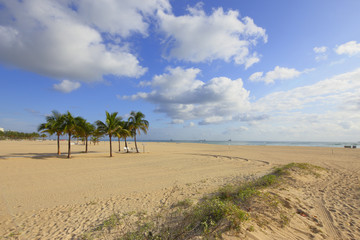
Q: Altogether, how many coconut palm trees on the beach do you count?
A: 7